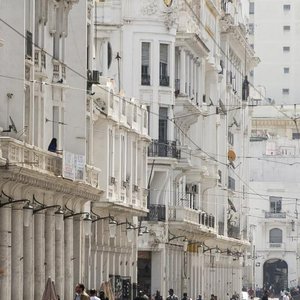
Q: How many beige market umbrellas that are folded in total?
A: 2